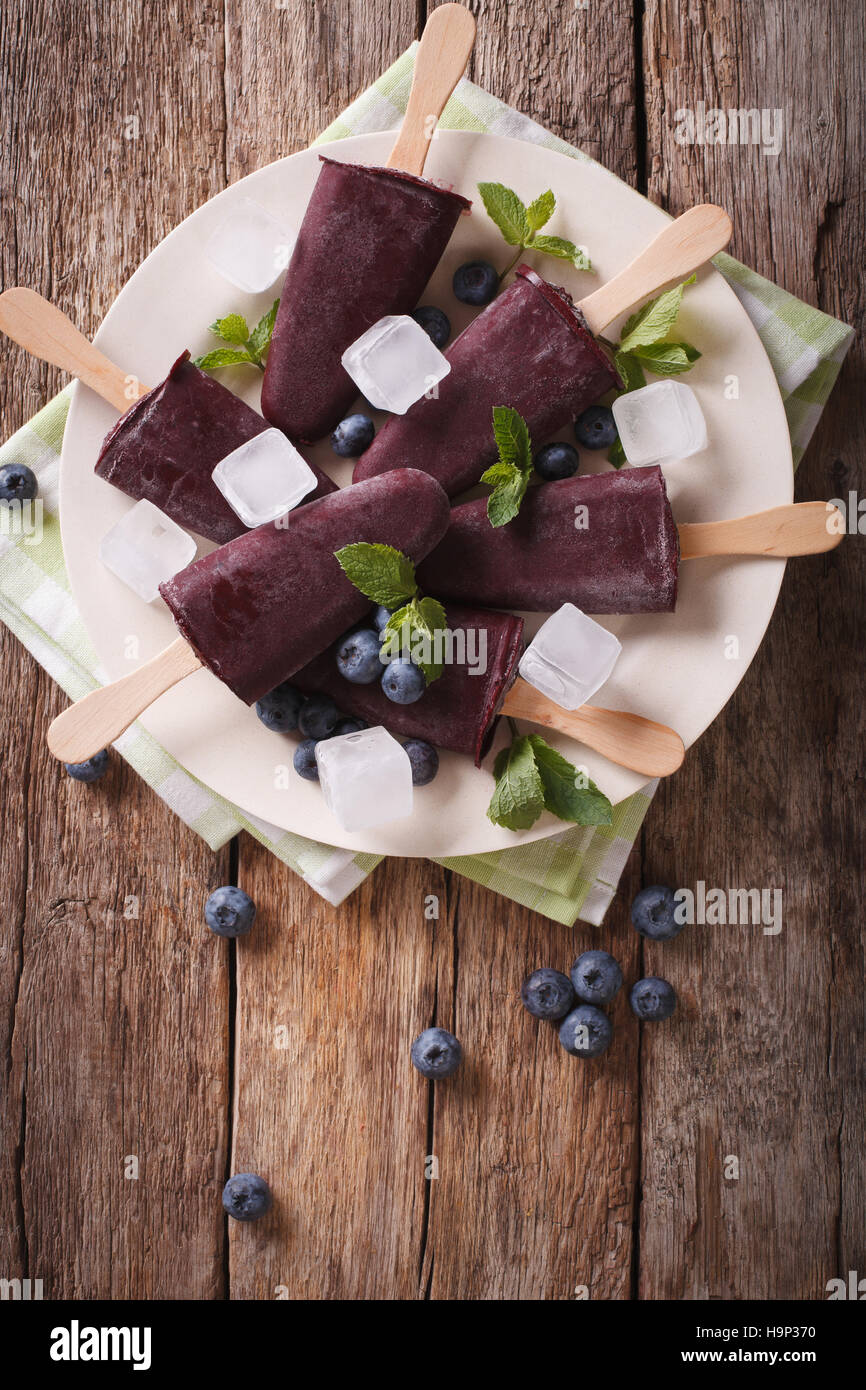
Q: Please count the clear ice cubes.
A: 7